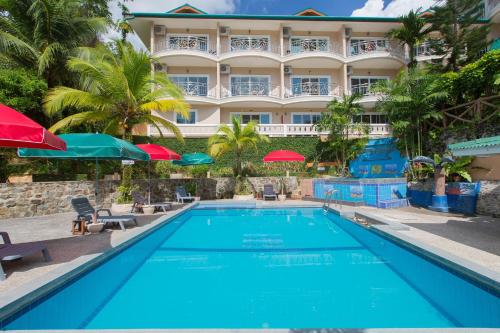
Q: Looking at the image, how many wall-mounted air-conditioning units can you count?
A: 8